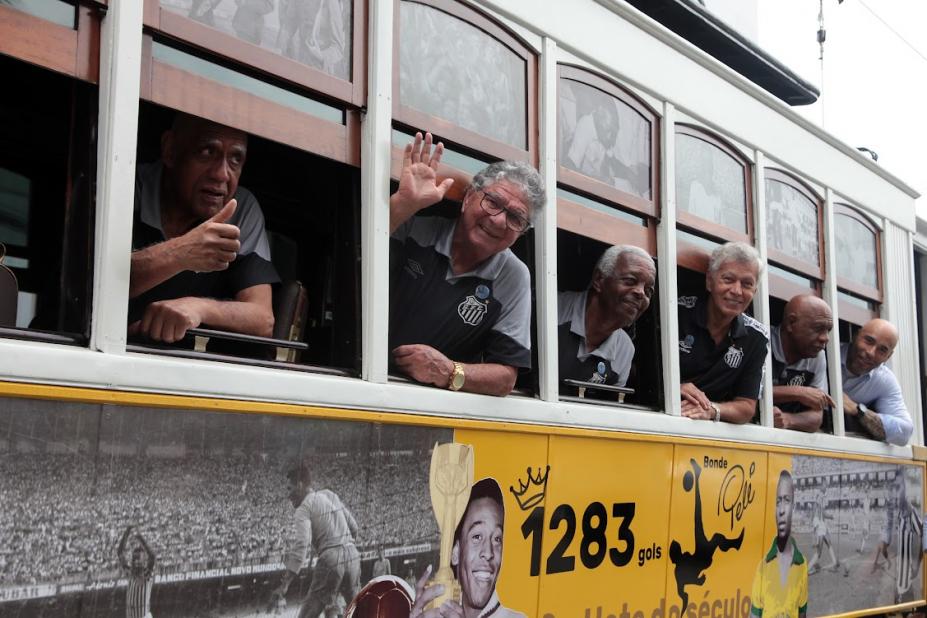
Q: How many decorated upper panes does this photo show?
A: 6